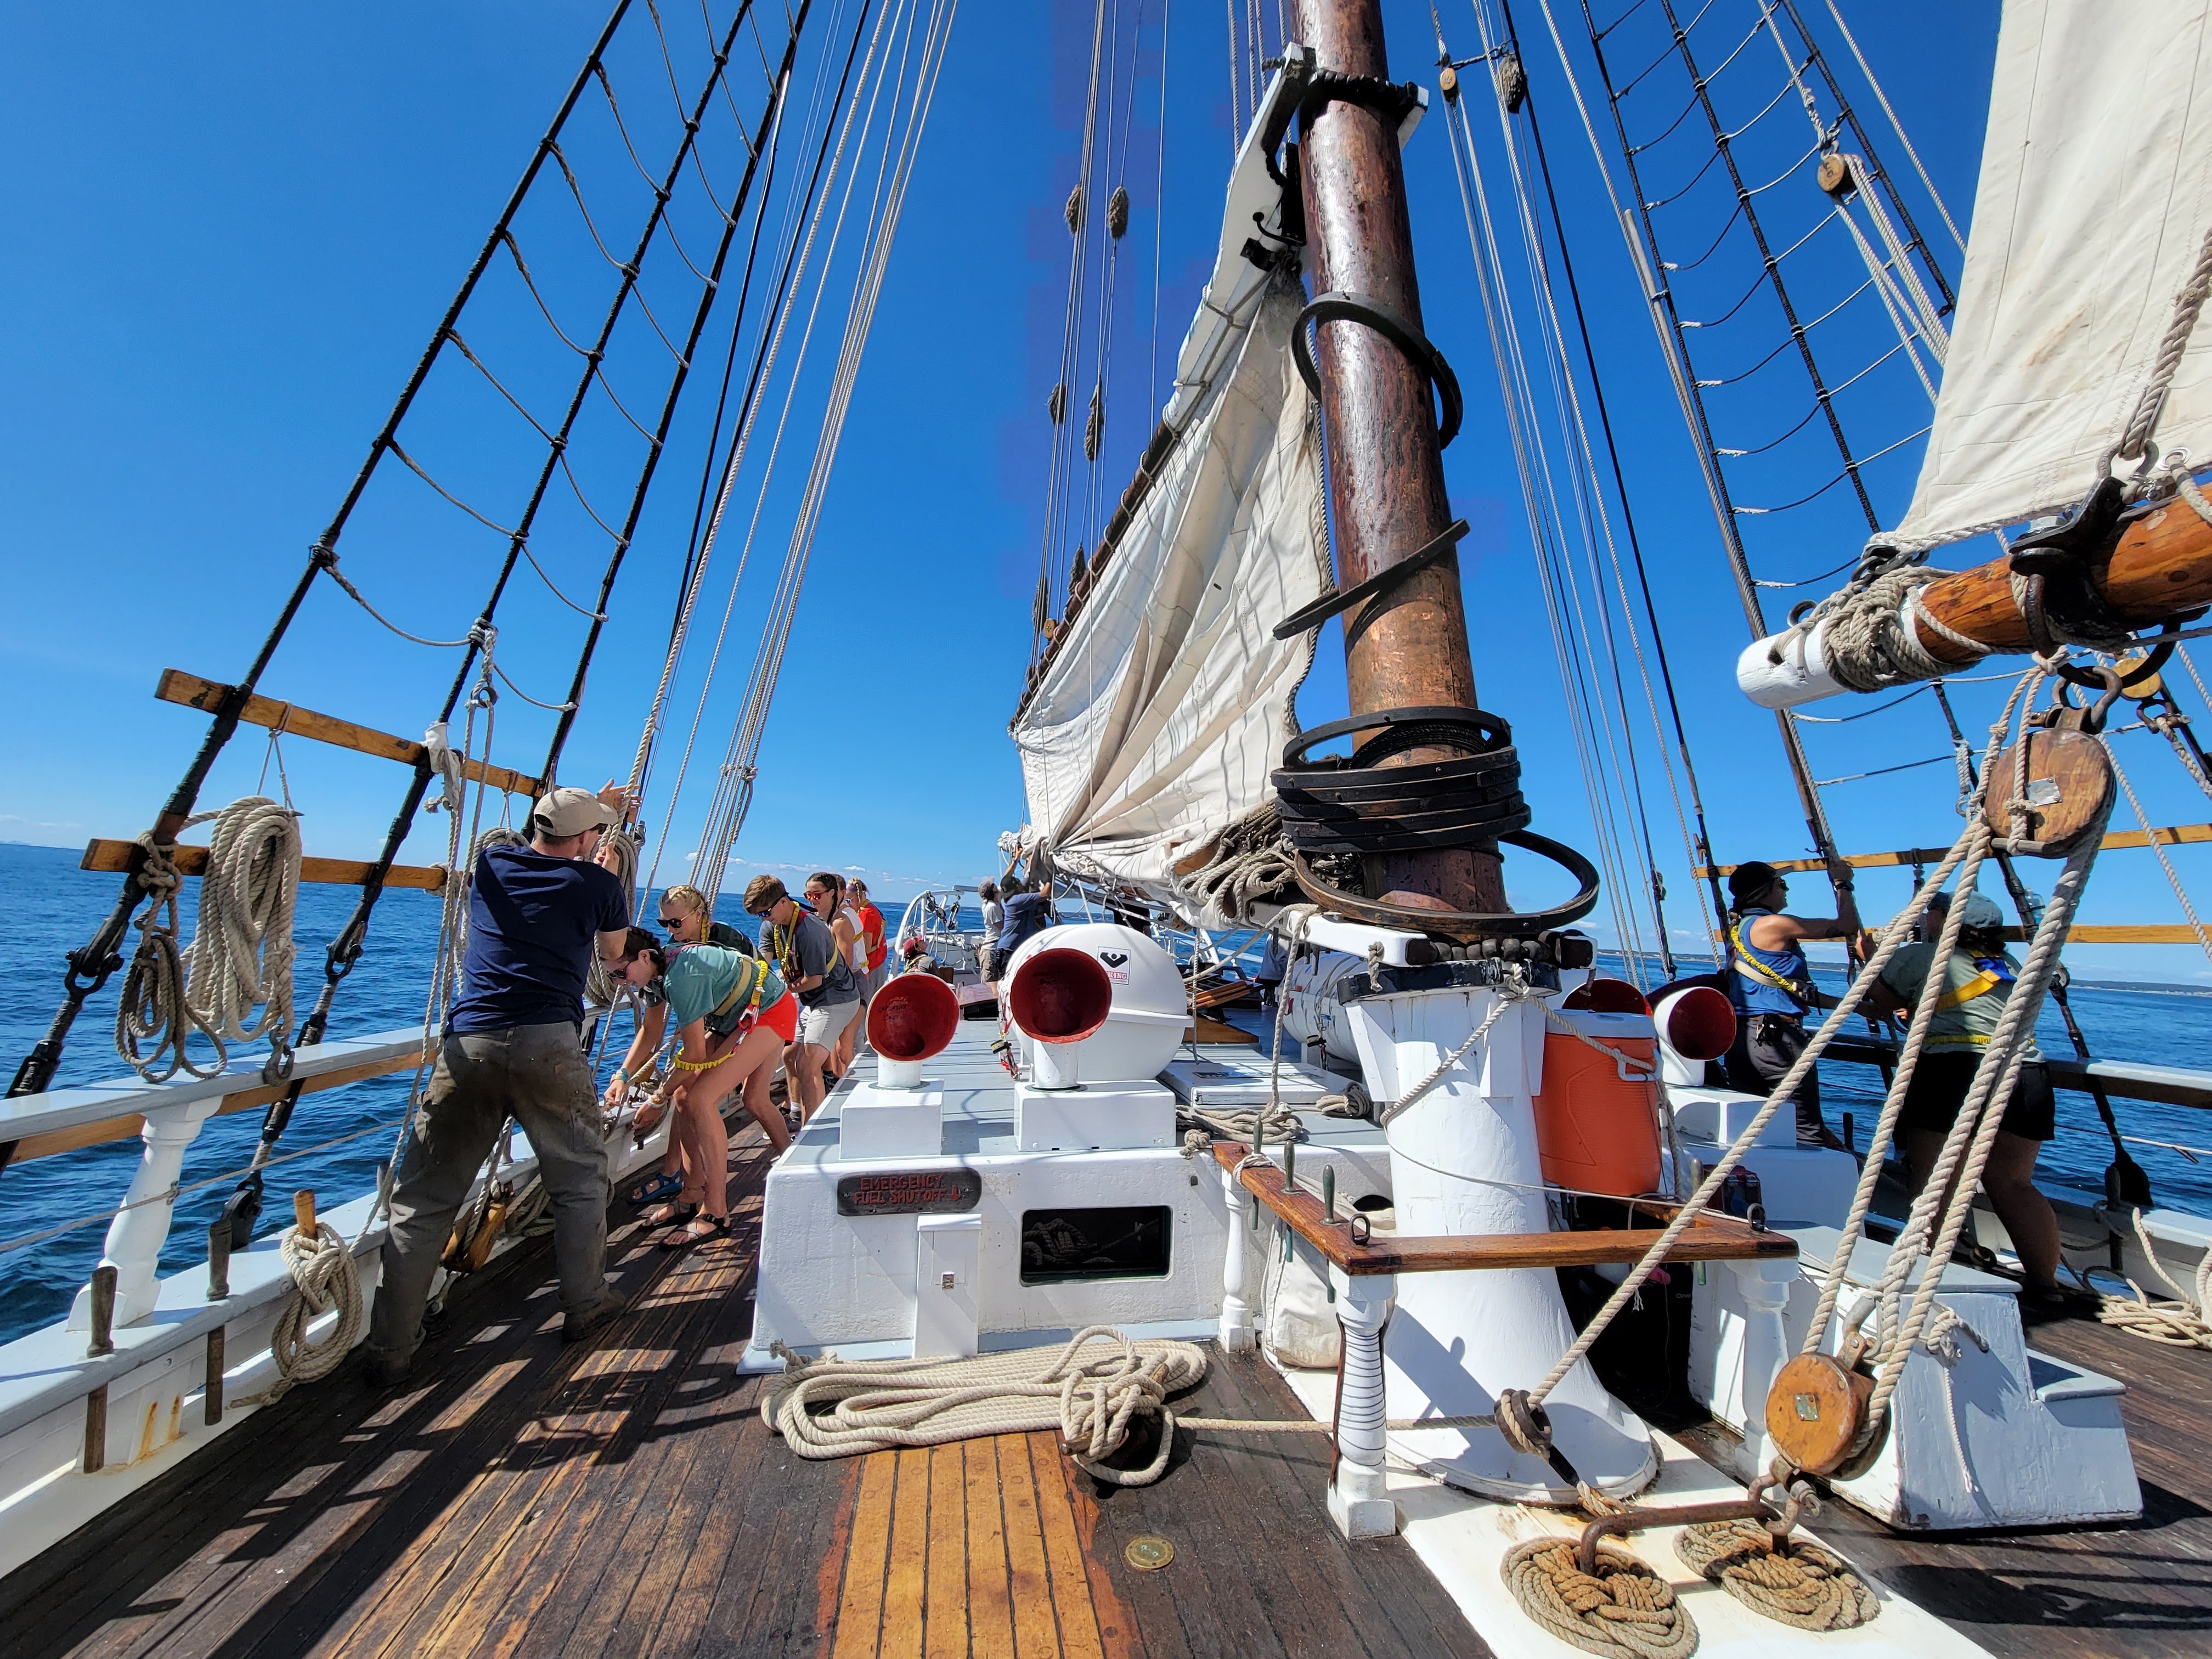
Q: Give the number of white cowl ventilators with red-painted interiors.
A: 4